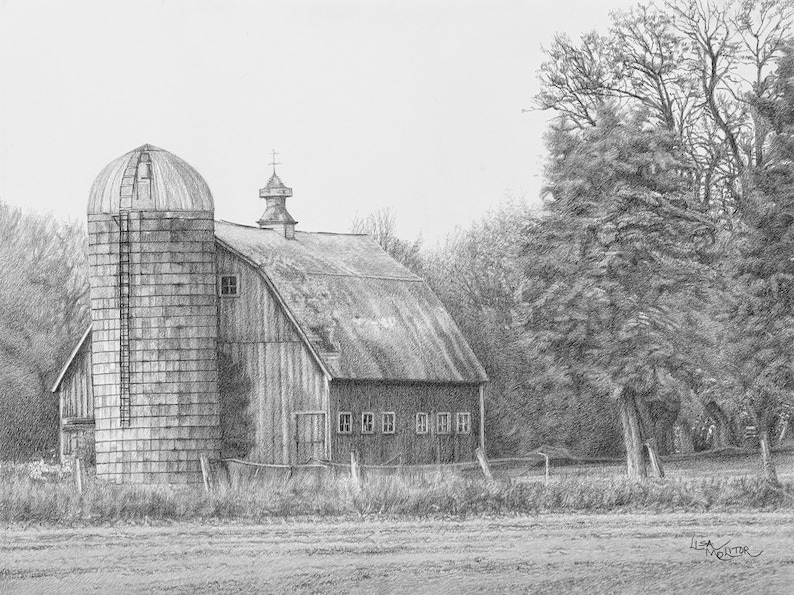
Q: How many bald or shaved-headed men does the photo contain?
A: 0